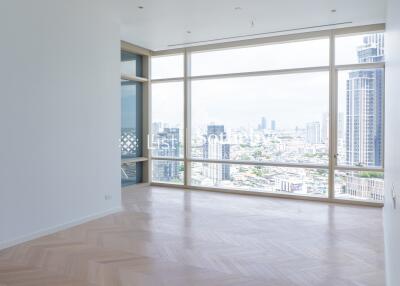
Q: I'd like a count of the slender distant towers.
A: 2